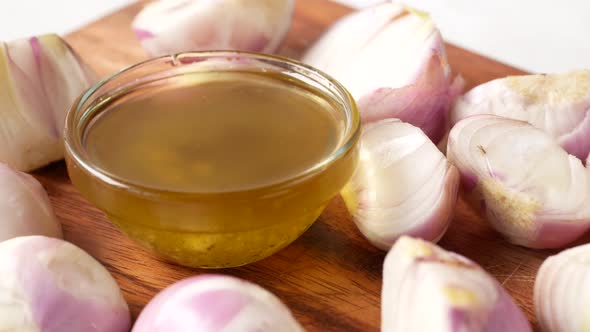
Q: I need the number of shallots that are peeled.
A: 11